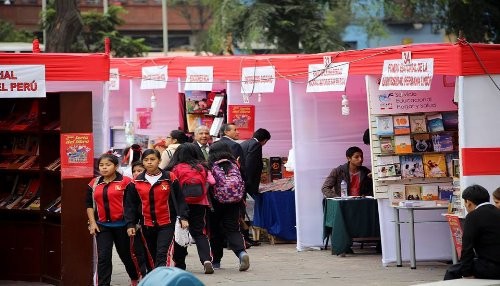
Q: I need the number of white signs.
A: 7